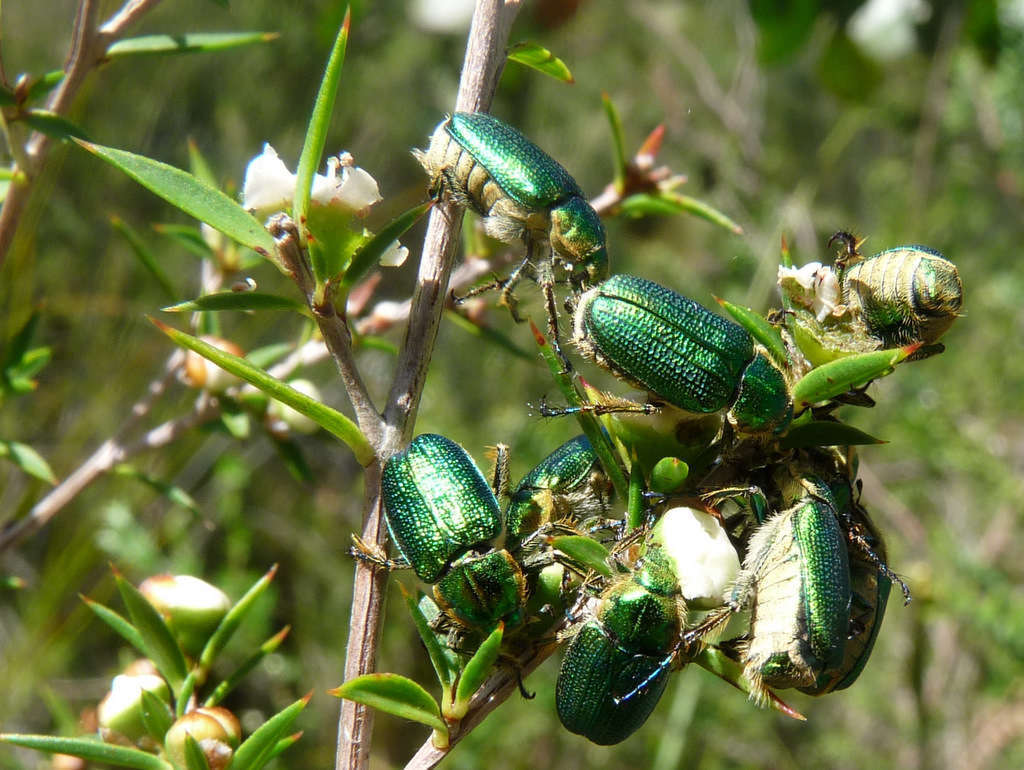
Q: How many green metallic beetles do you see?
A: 8